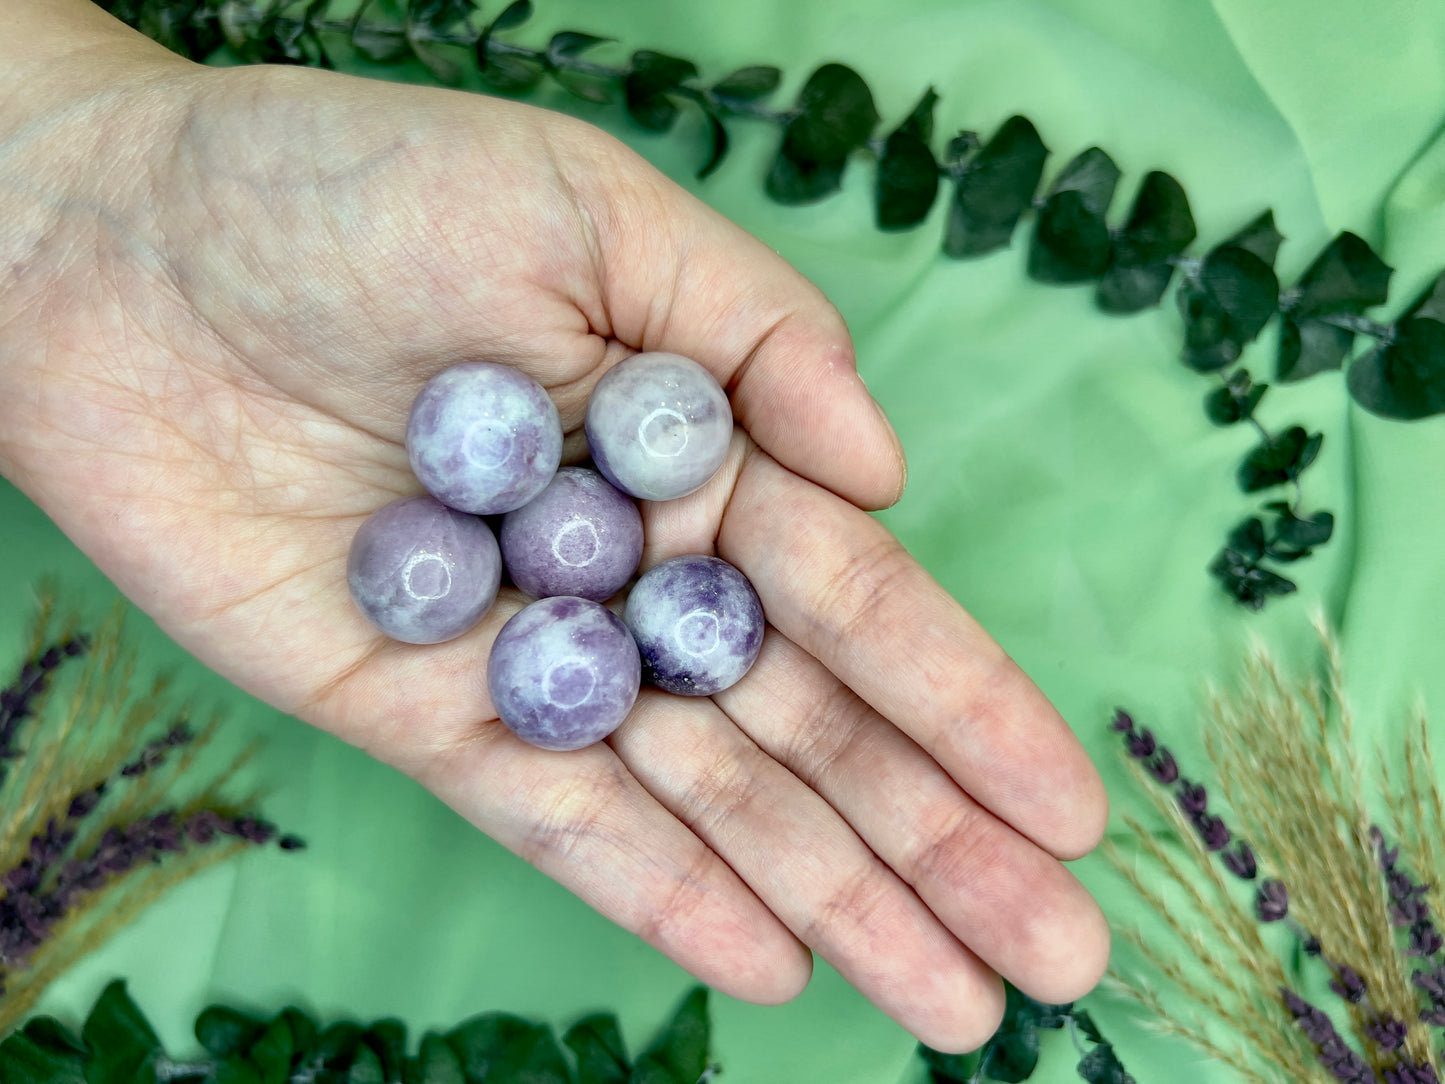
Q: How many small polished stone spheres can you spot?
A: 6